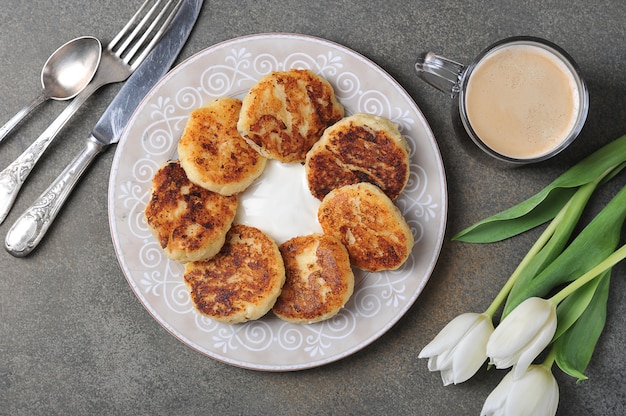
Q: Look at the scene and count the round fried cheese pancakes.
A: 7